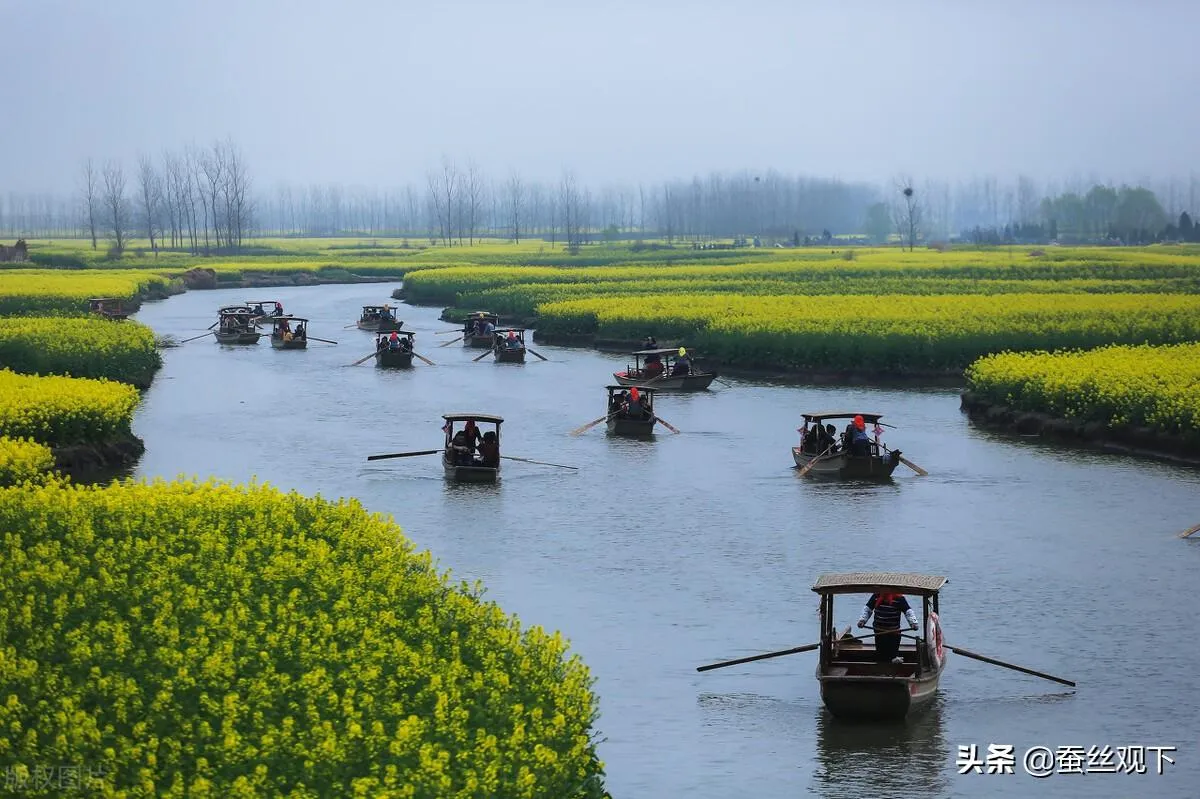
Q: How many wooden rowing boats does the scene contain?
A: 13